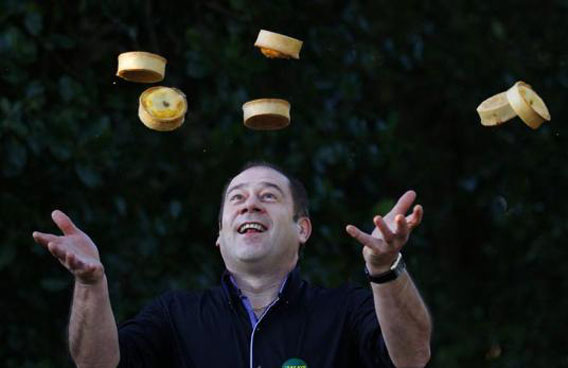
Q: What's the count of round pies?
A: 6